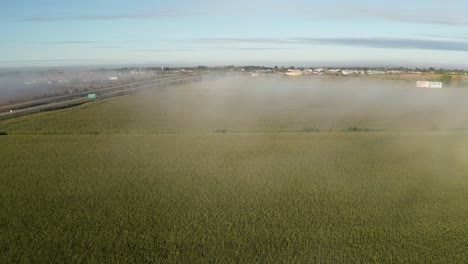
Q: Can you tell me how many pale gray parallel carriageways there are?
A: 2